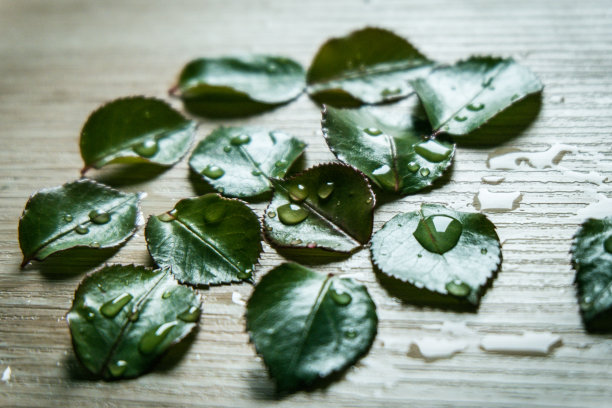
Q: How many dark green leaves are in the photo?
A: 13